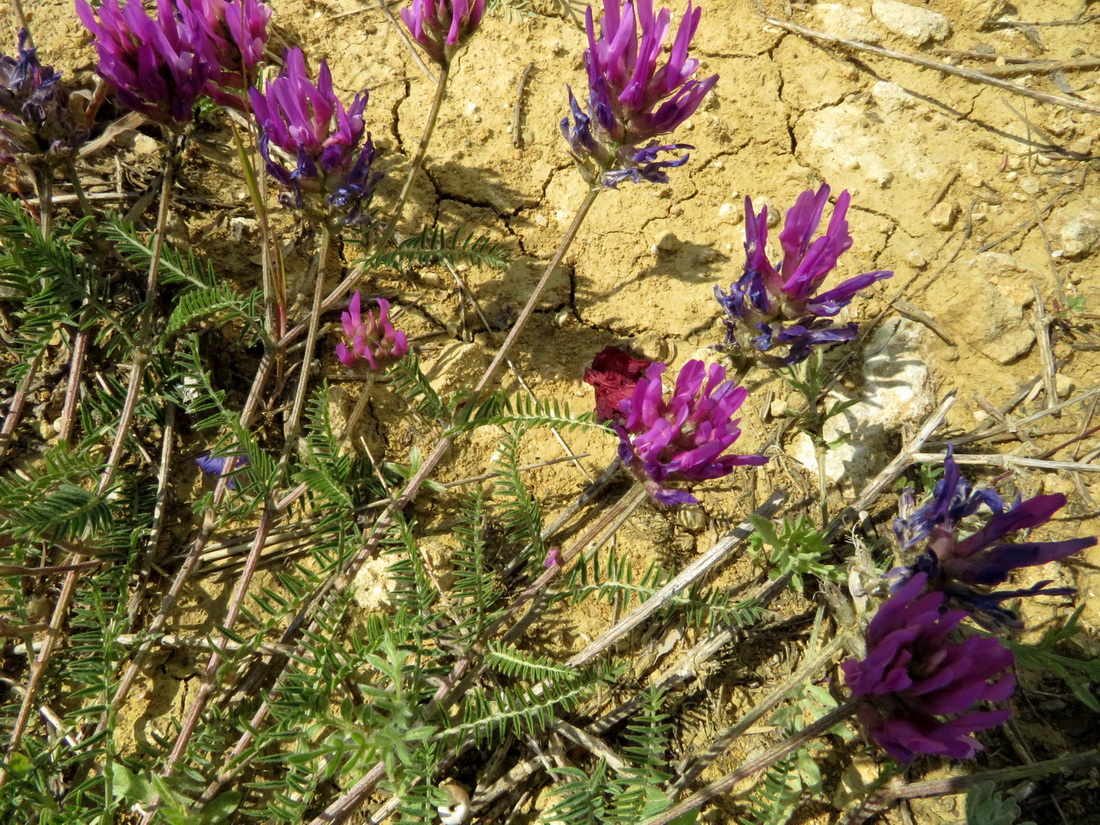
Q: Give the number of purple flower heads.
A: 11